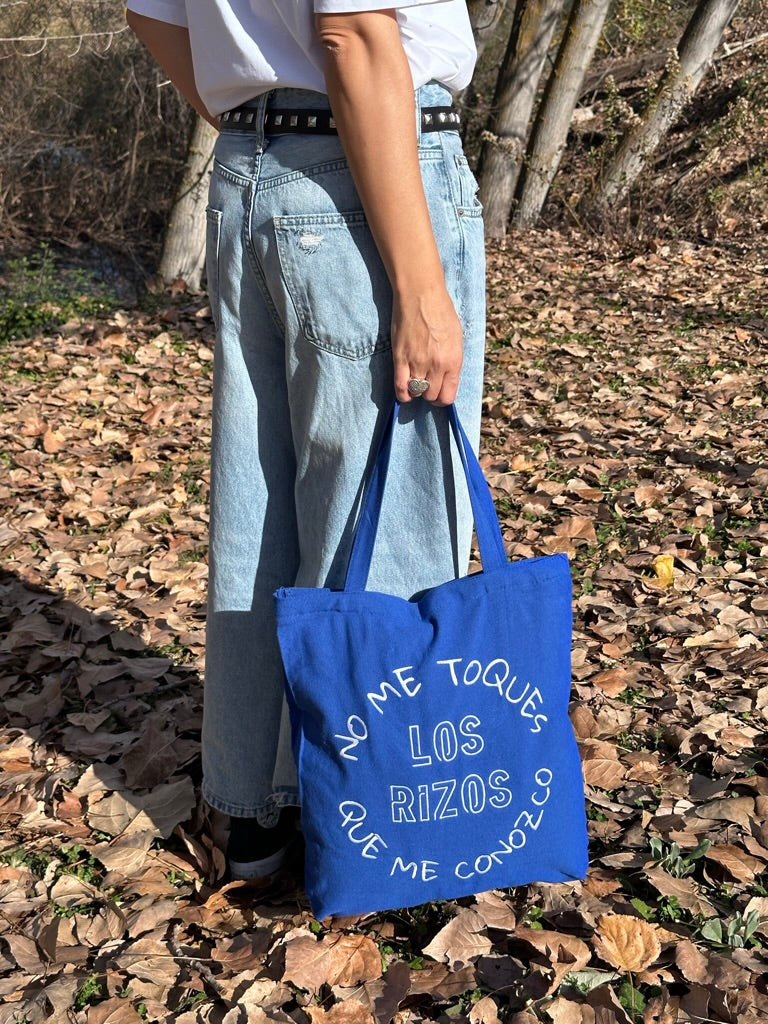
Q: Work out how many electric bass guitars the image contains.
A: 0